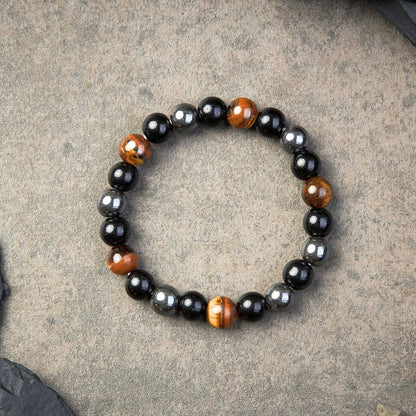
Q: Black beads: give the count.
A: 11